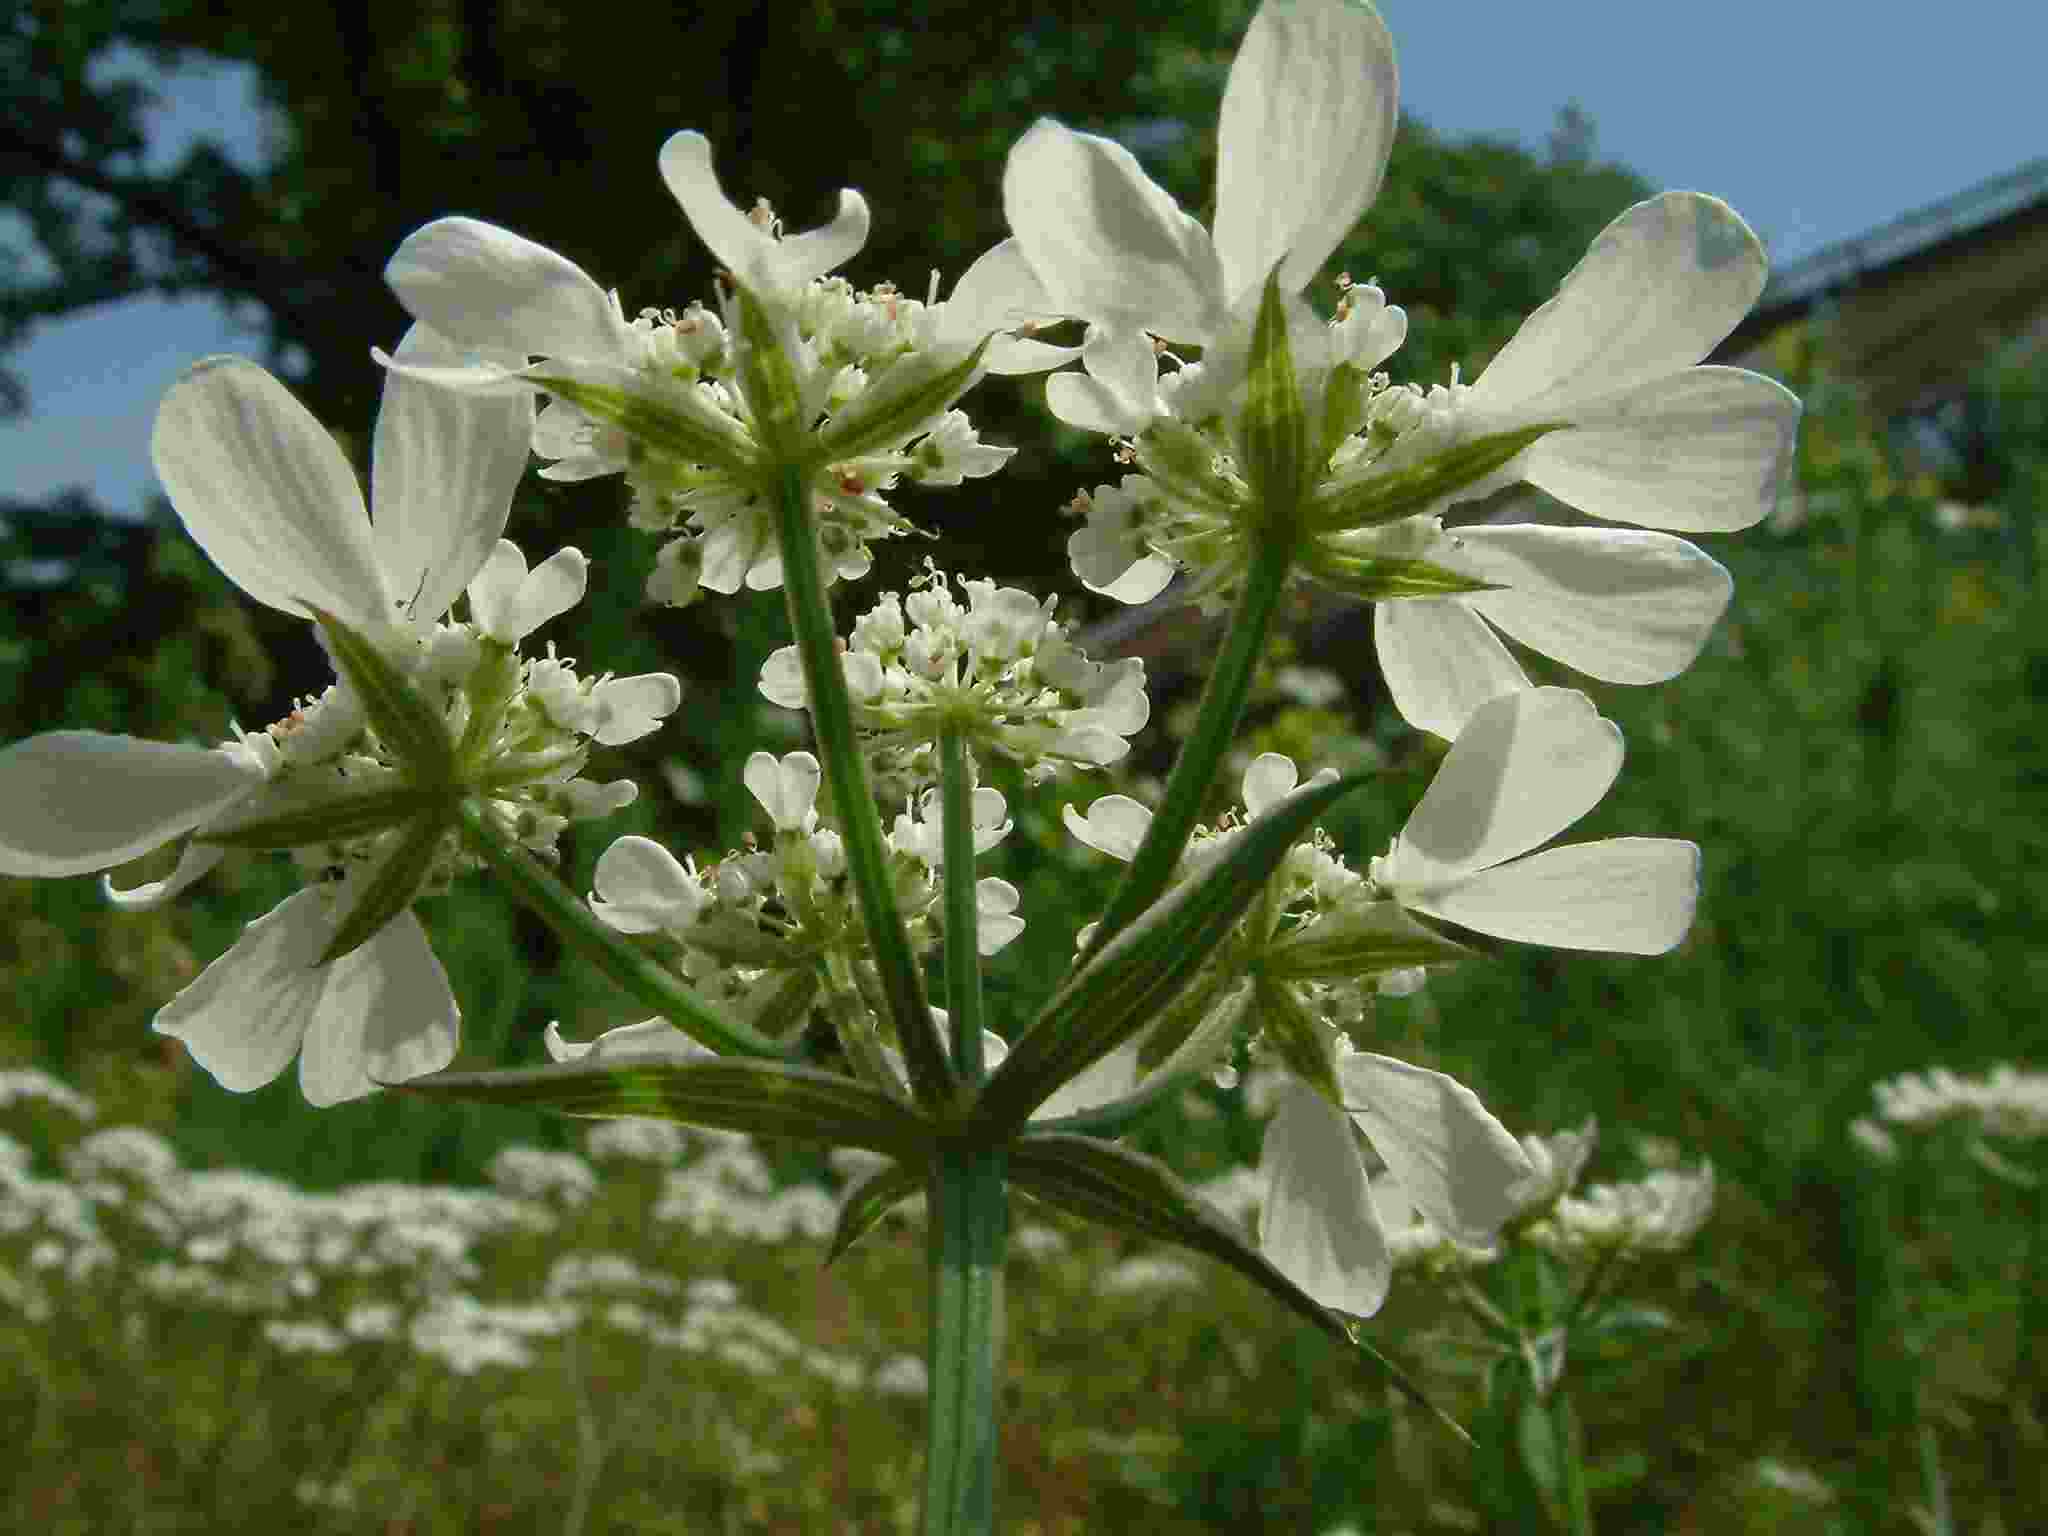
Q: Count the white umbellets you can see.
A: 6